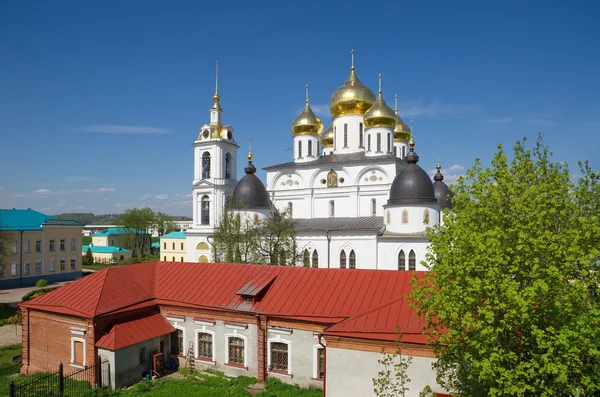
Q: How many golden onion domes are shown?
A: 5